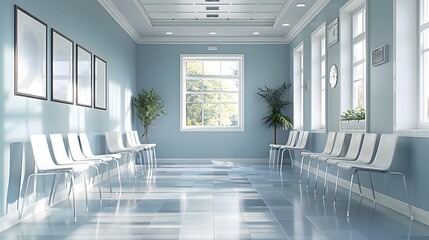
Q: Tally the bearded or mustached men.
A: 0